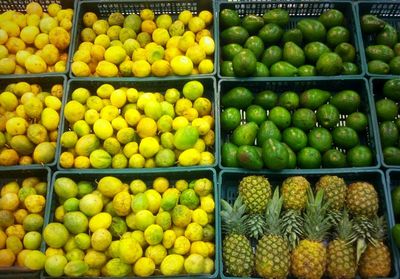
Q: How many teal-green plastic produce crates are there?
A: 12